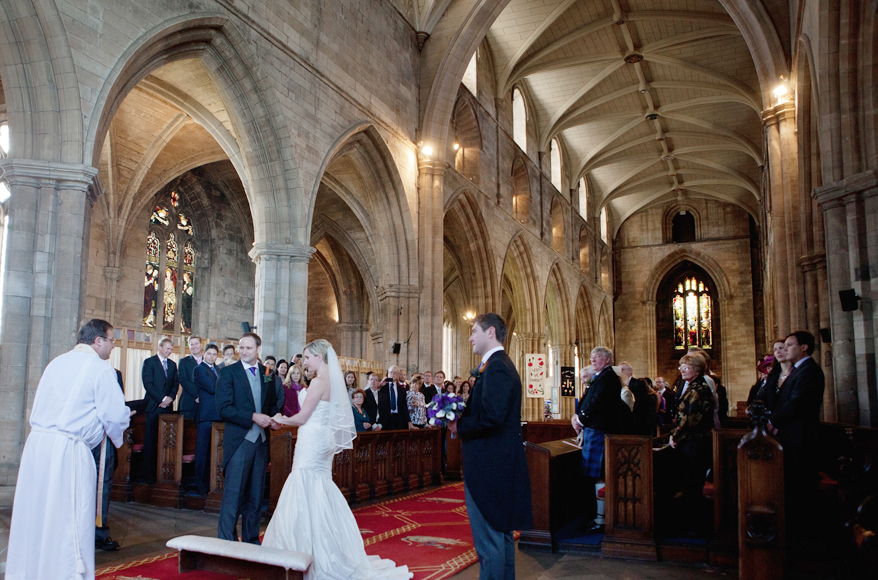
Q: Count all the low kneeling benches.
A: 1